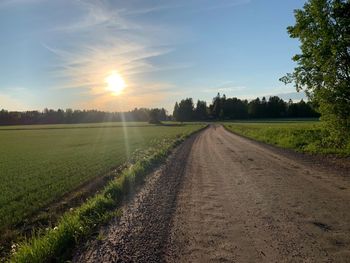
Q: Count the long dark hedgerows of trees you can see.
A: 2